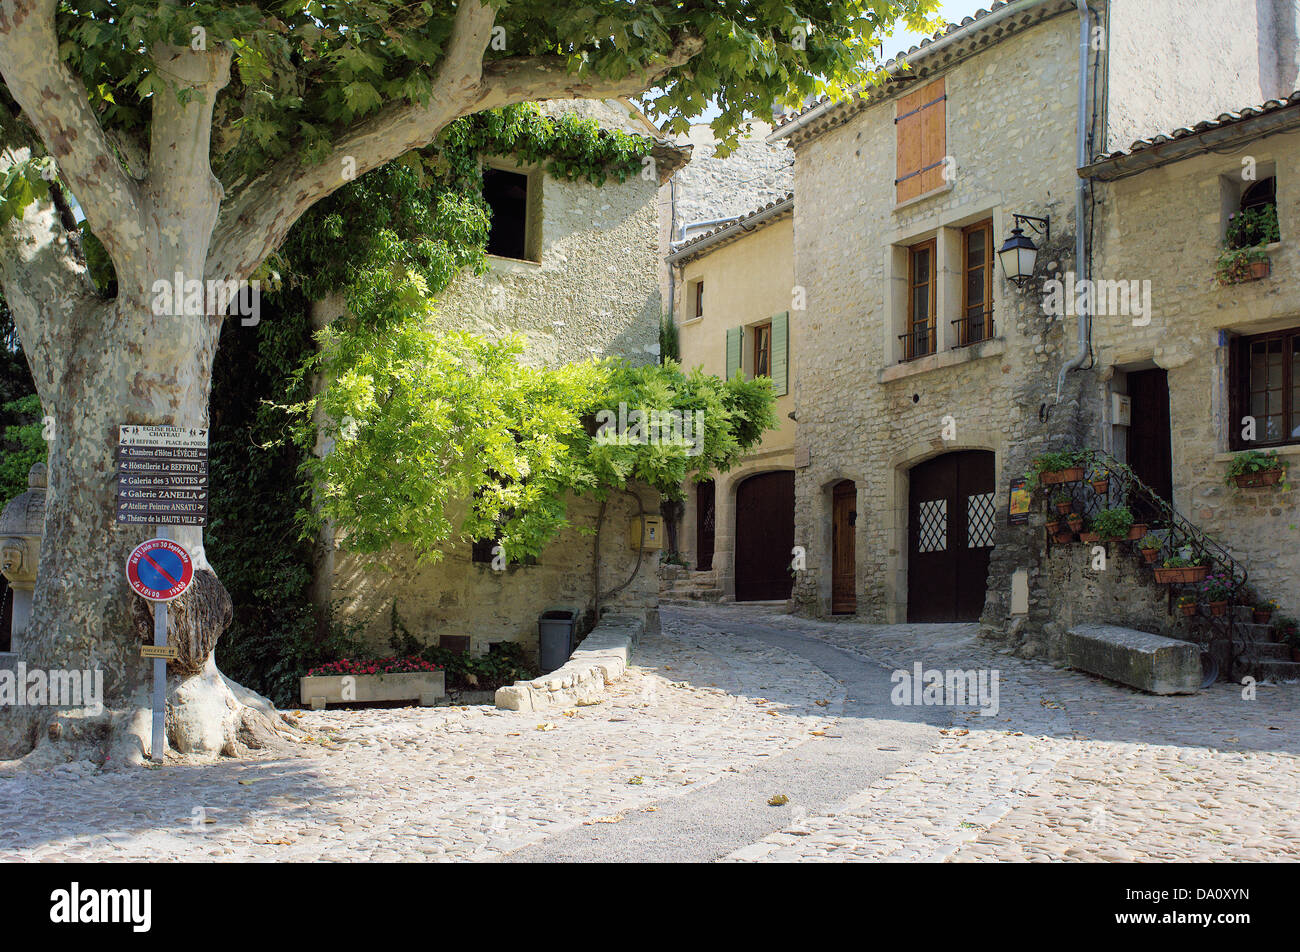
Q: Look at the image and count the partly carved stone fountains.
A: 1